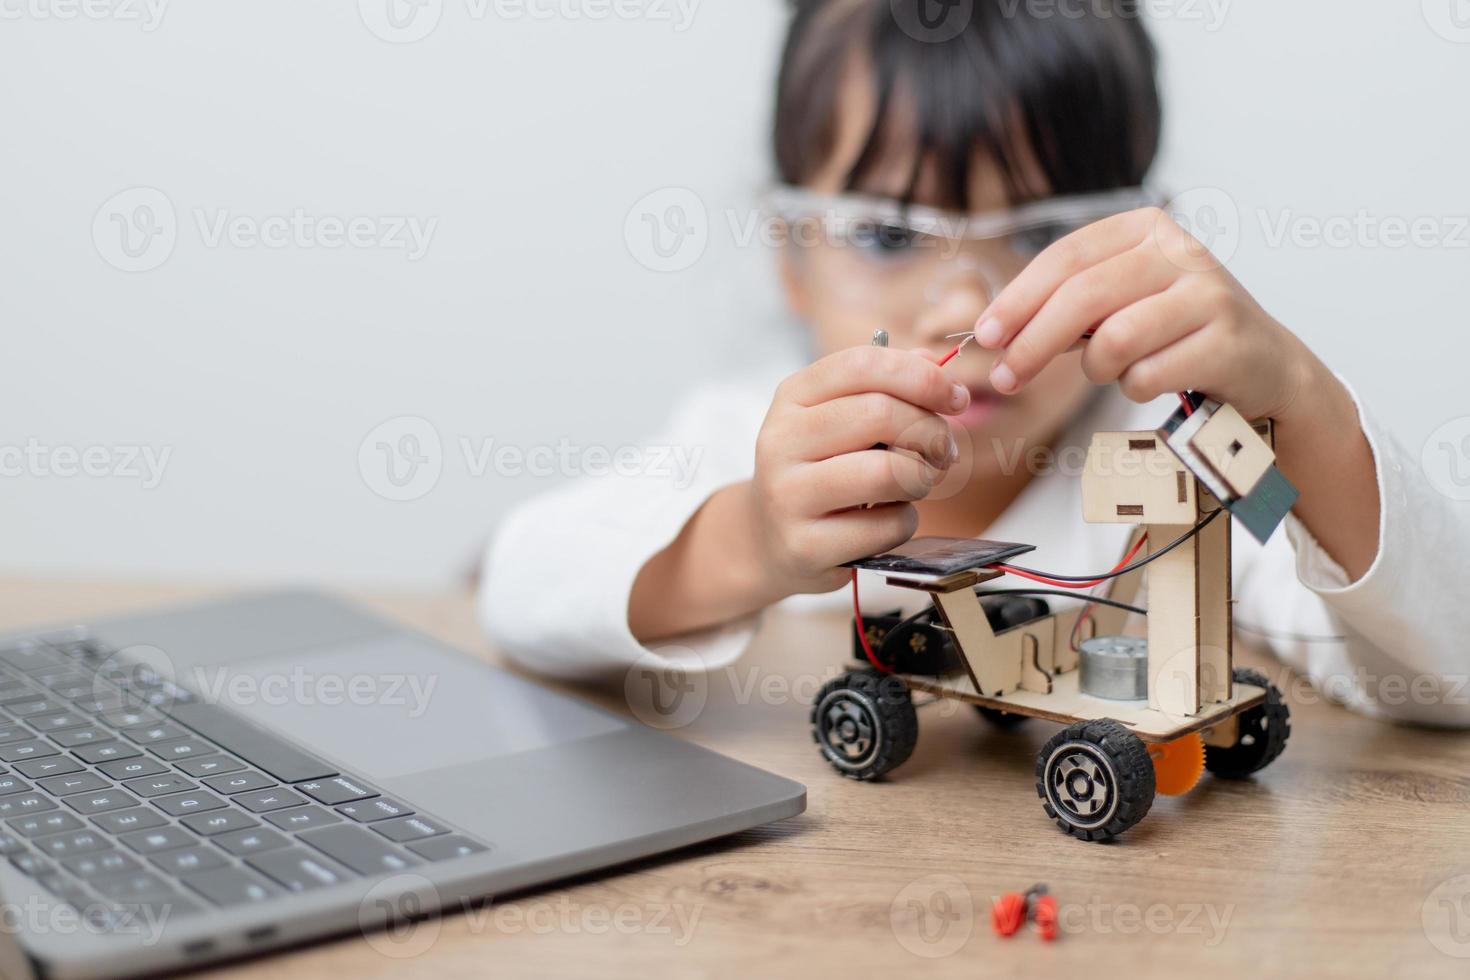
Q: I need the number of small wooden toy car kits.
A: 1